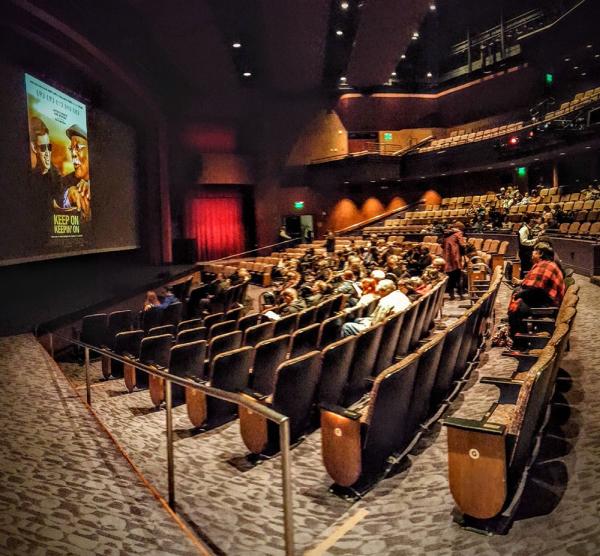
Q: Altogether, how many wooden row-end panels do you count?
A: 7